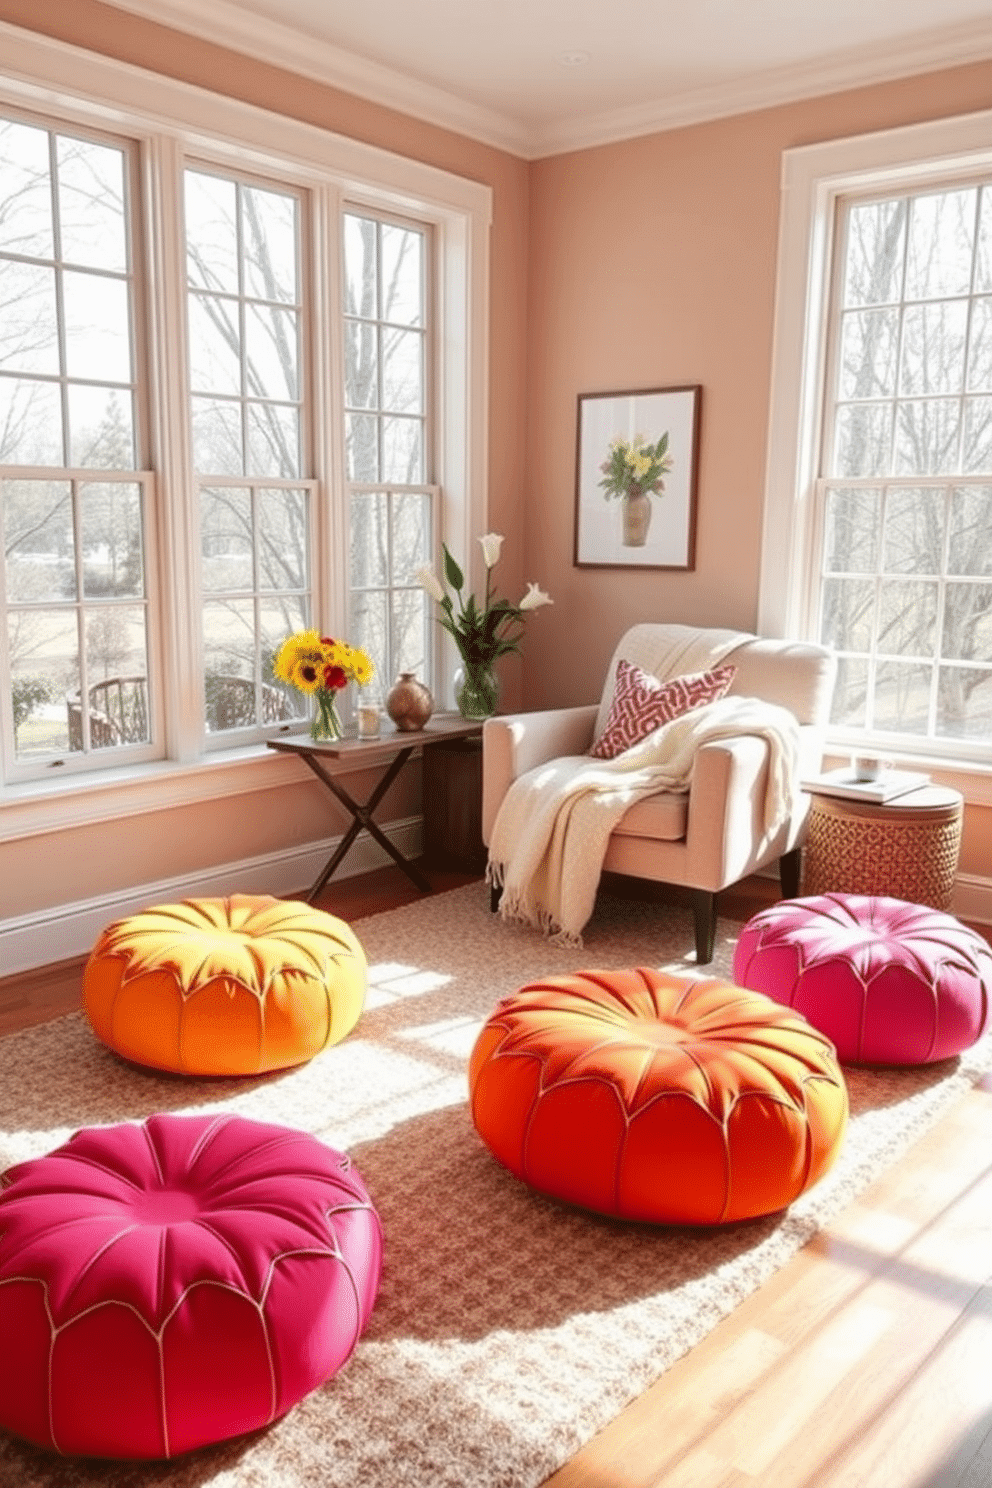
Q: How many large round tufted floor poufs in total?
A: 4